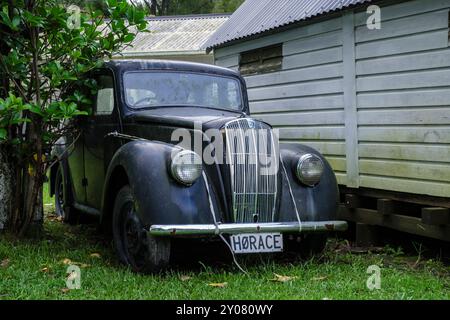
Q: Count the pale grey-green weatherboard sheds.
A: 1